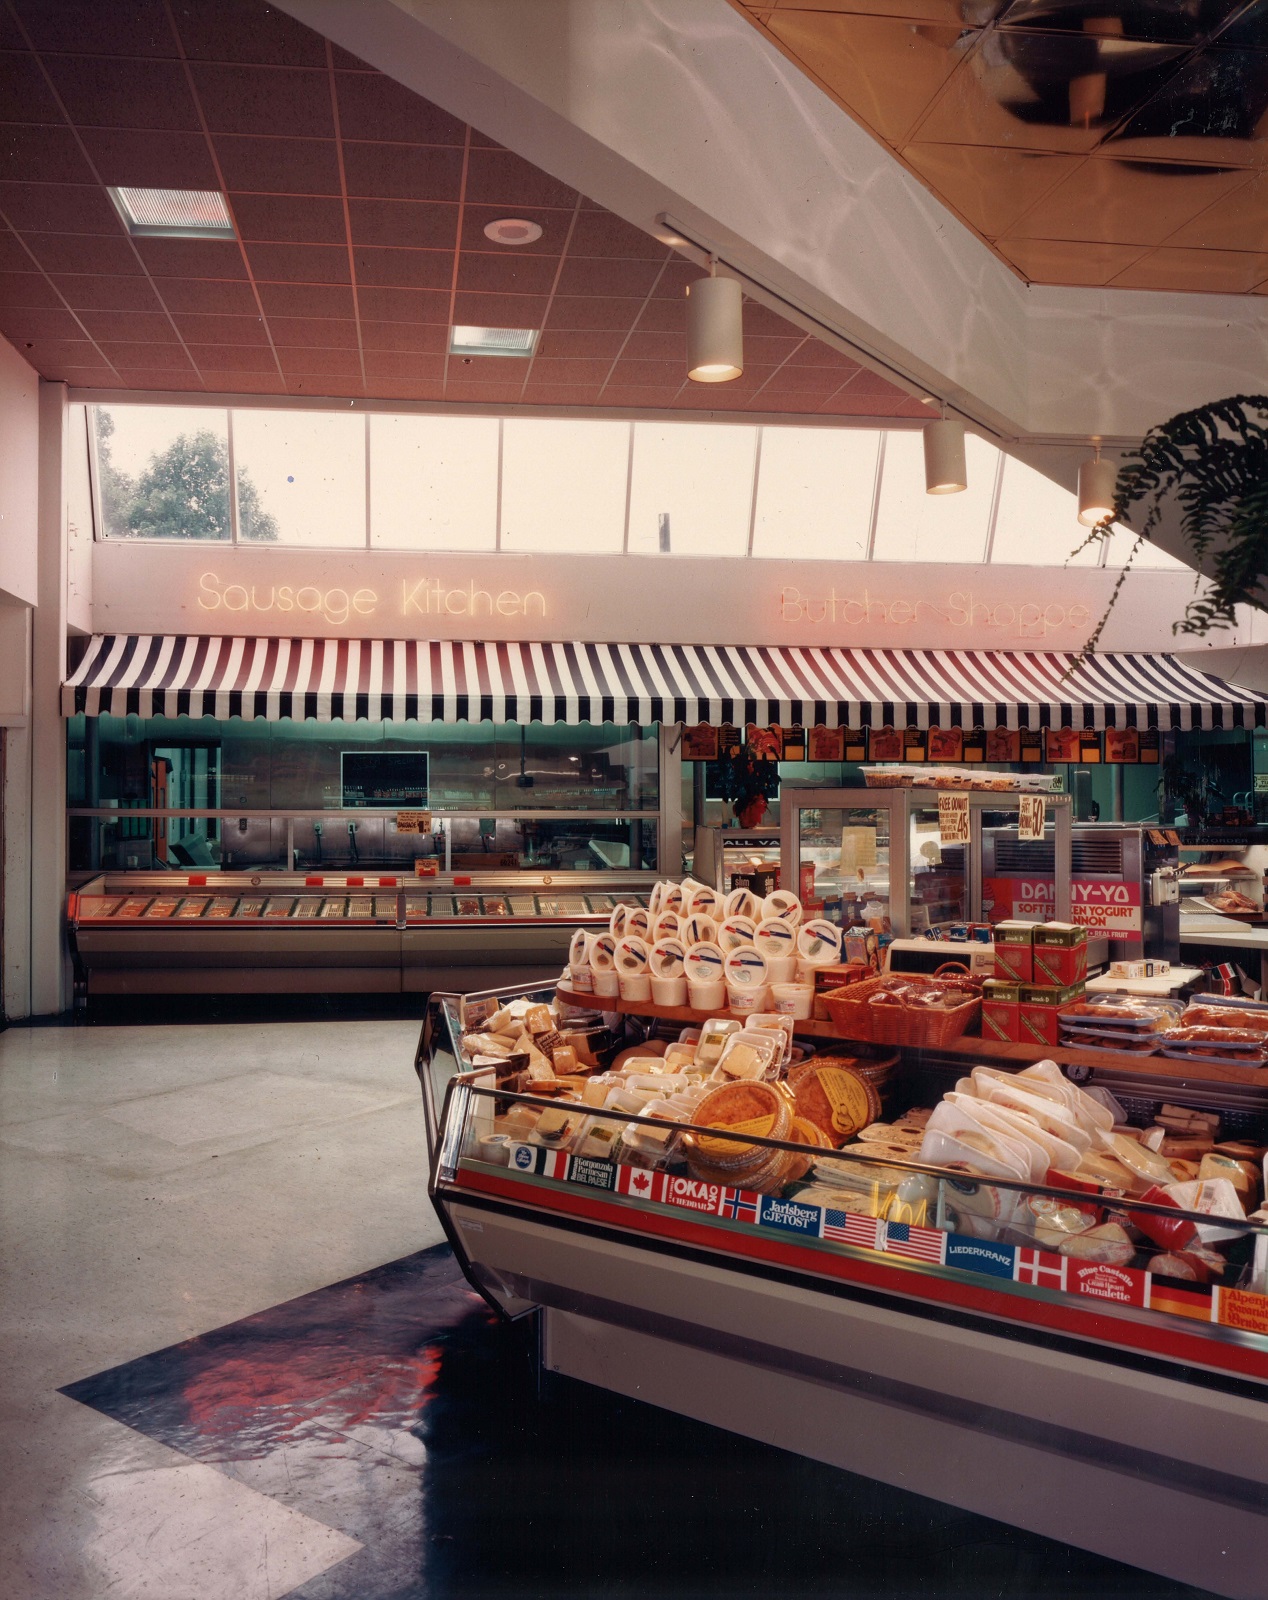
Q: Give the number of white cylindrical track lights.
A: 3